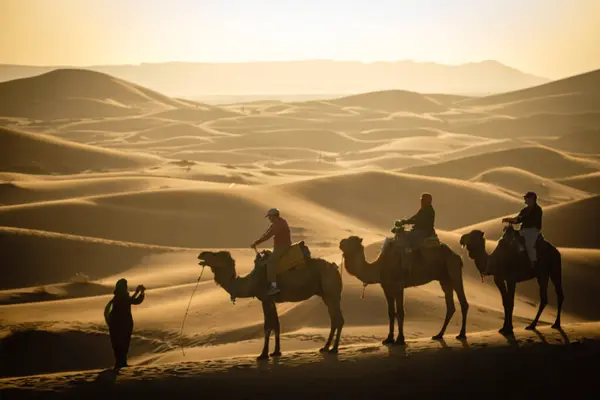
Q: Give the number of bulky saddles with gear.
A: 3